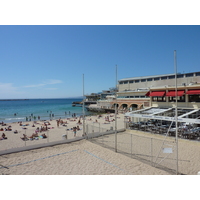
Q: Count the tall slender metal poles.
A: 3